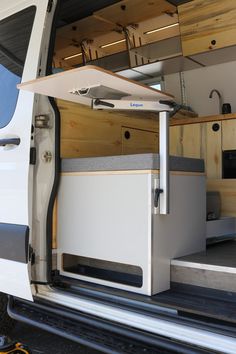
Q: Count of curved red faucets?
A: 0